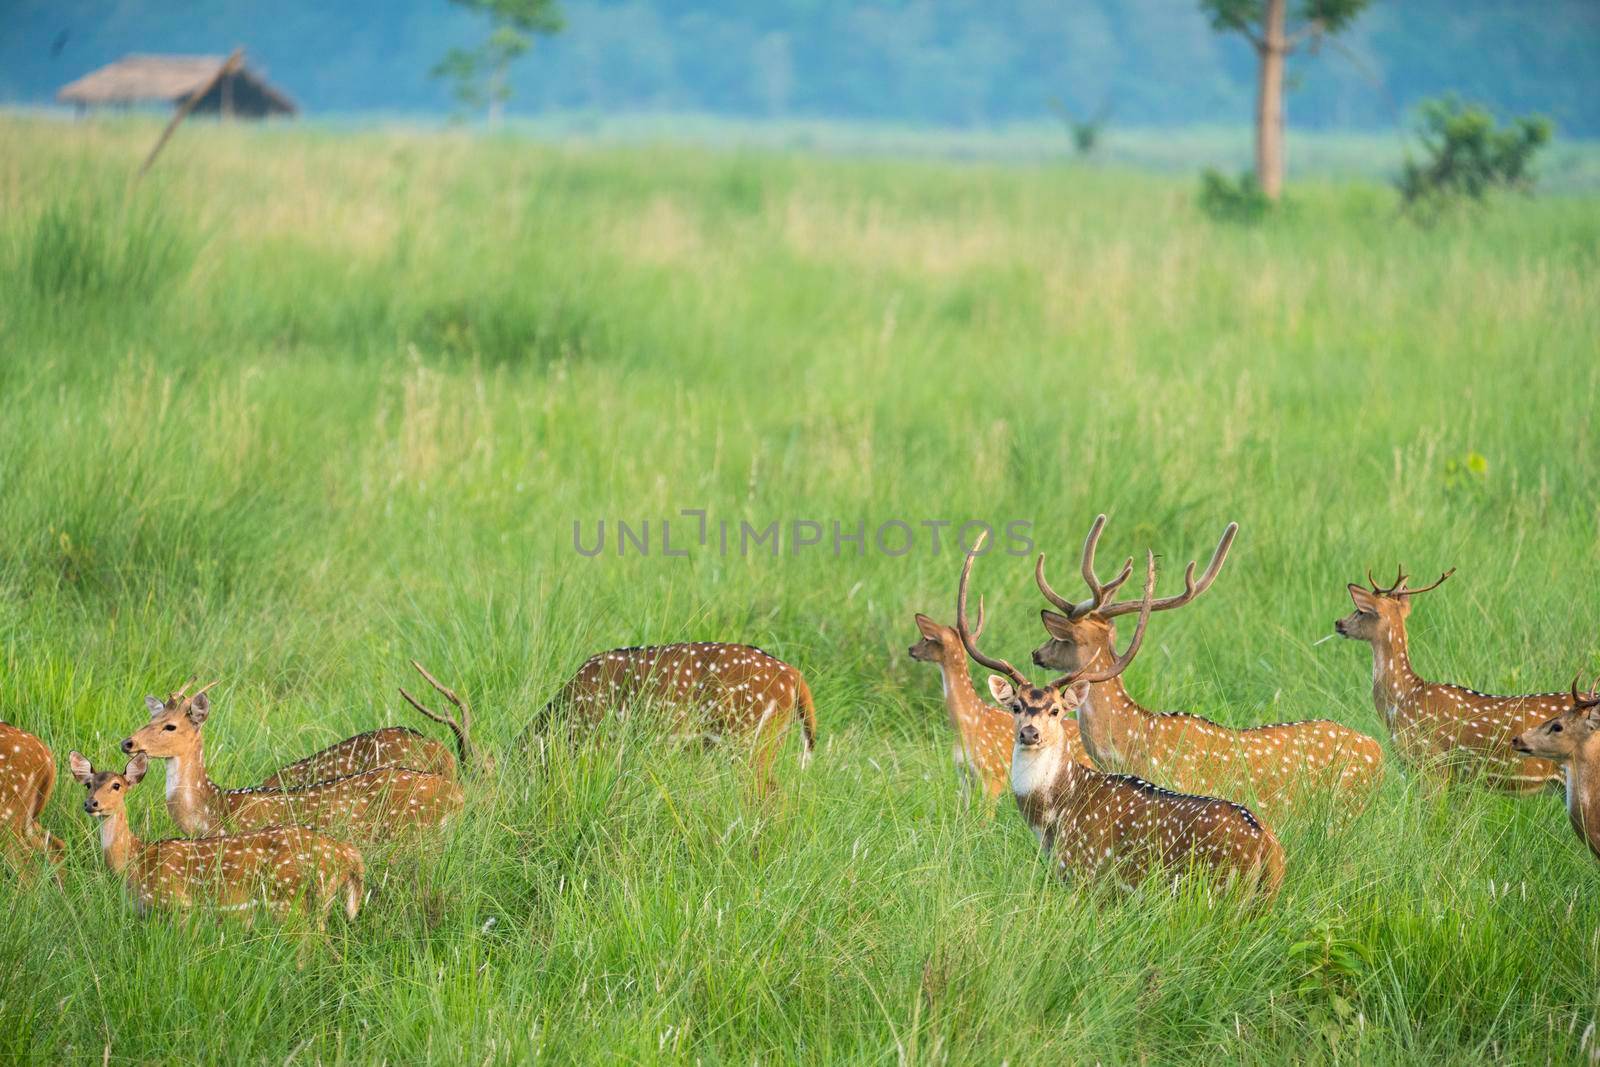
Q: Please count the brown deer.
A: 10